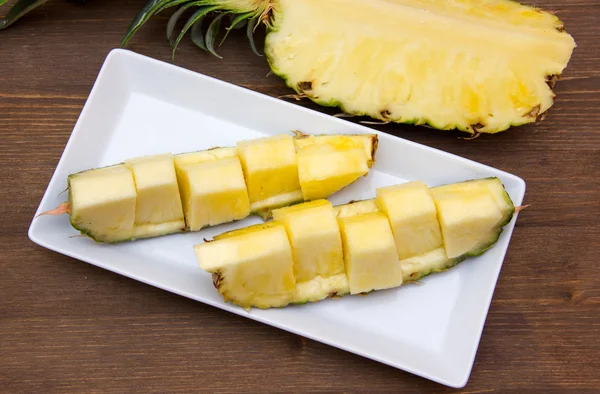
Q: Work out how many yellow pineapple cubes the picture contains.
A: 10